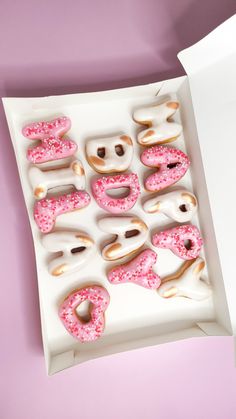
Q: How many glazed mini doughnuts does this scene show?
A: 14